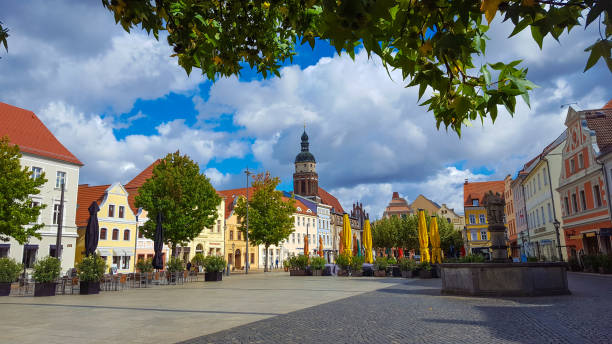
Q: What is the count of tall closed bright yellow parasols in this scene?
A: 4